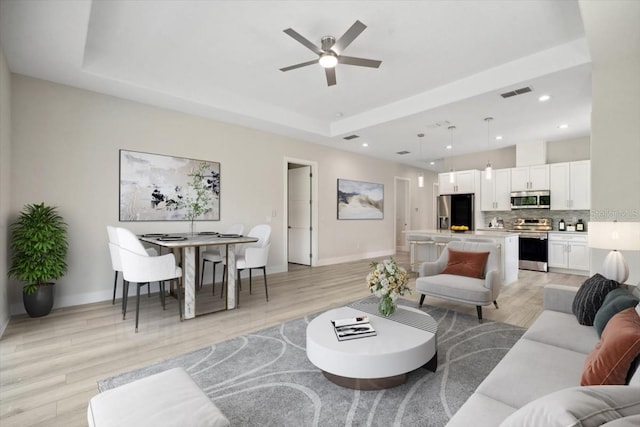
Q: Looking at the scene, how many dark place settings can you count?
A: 4